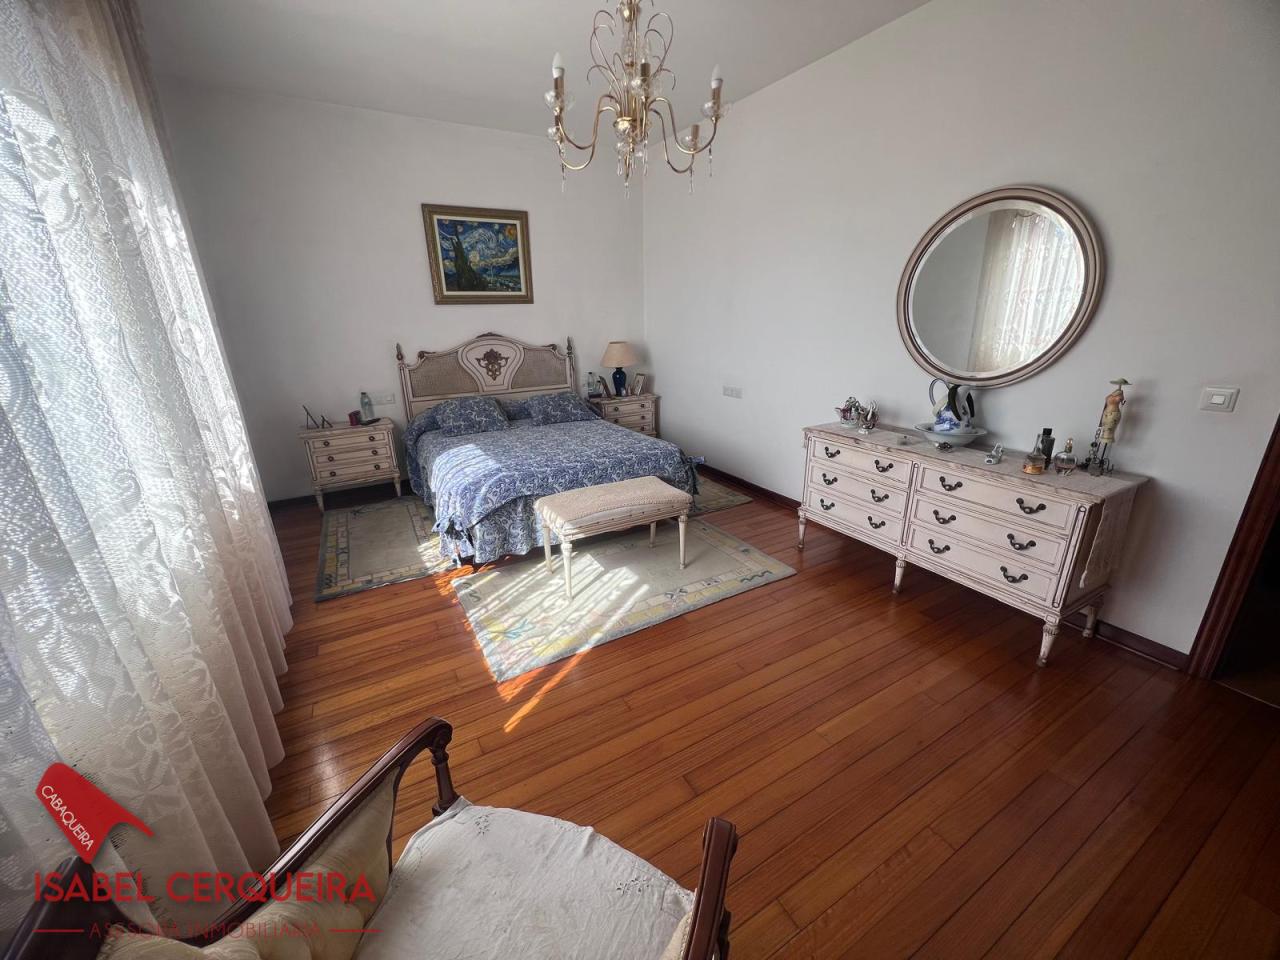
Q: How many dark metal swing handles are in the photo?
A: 12